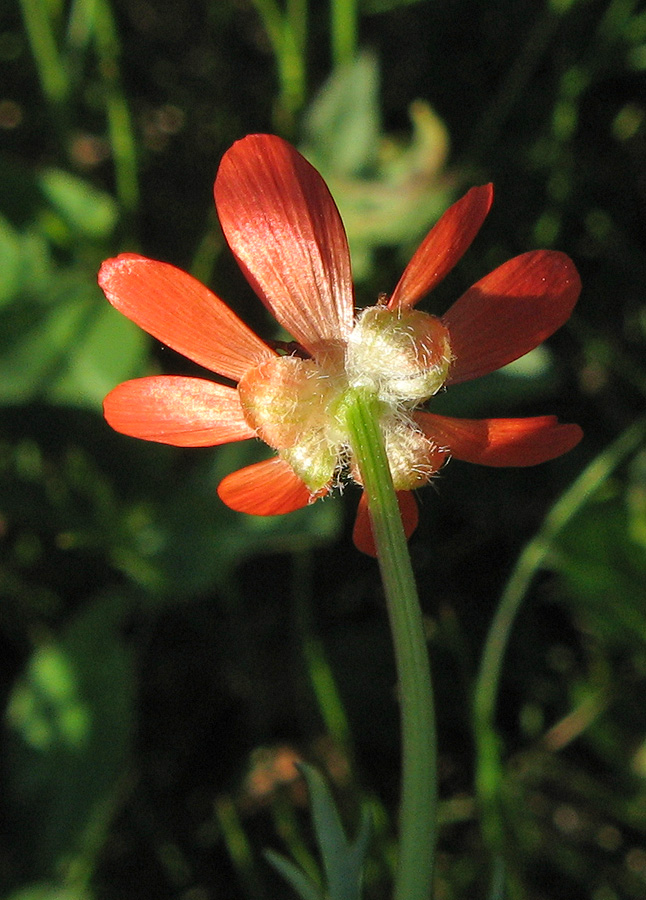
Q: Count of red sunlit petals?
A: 8